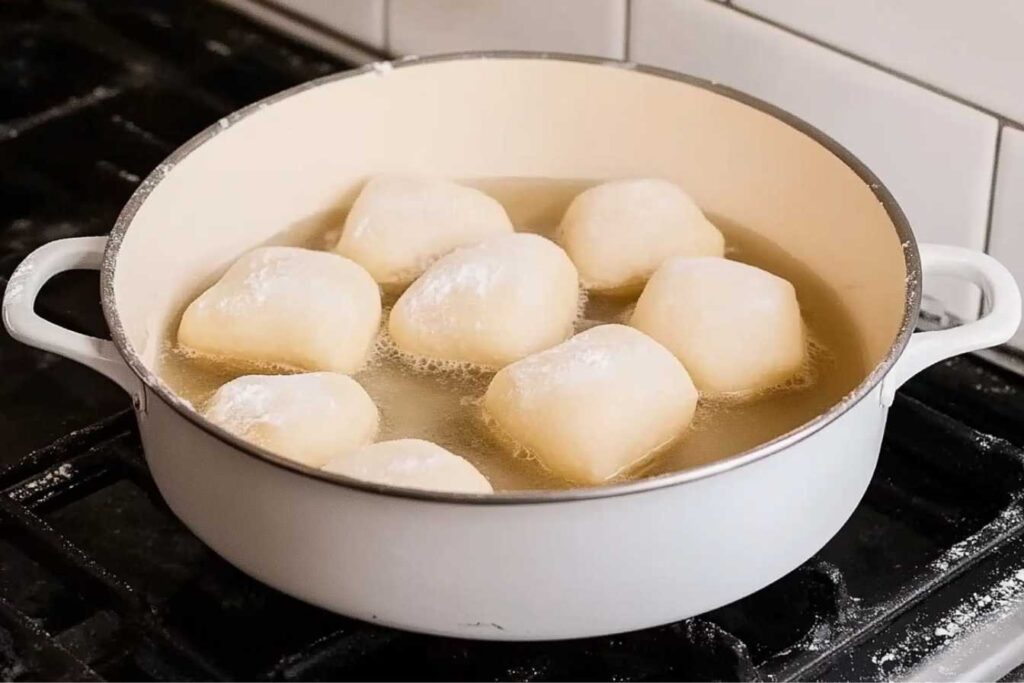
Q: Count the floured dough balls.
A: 8